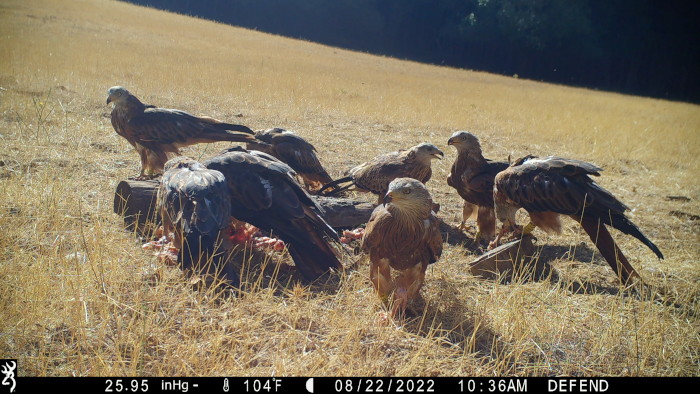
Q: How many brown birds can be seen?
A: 8